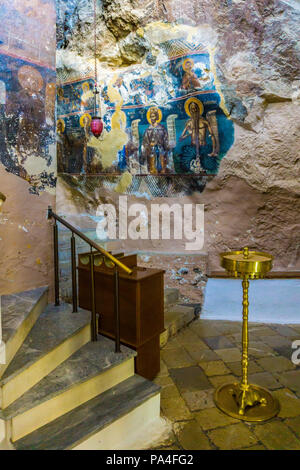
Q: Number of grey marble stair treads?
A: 4